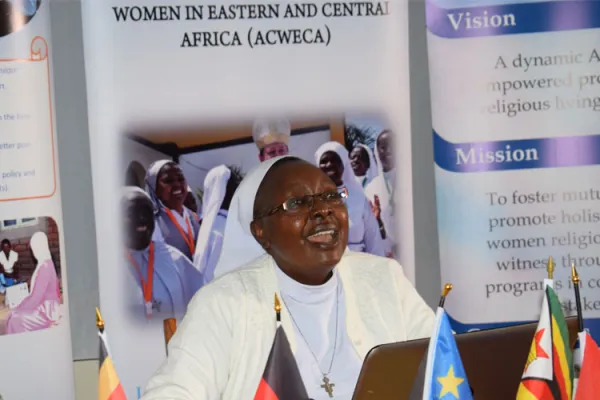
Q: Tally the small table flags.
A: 5